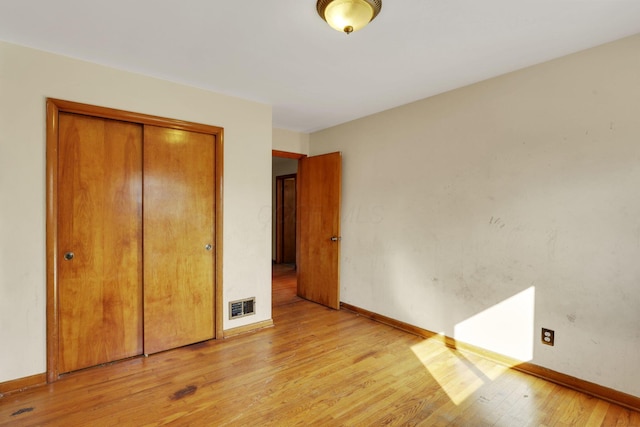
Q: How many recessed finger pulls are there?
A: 2